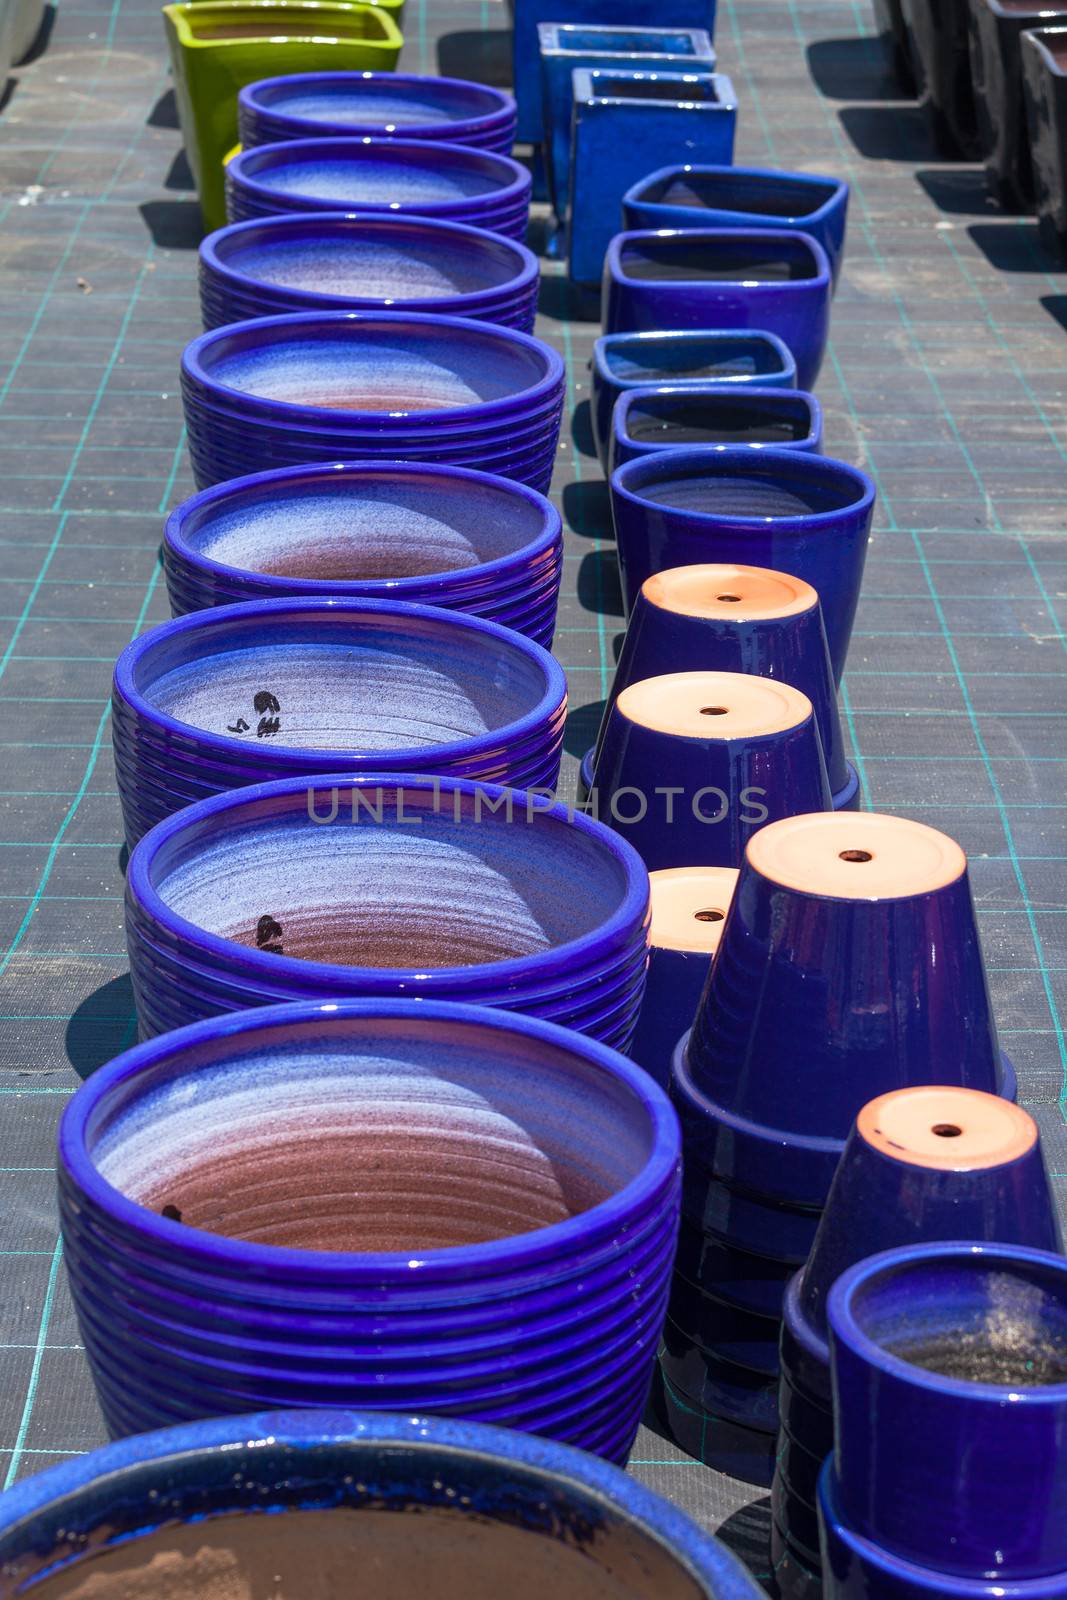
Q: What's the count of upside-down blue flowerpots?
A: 5